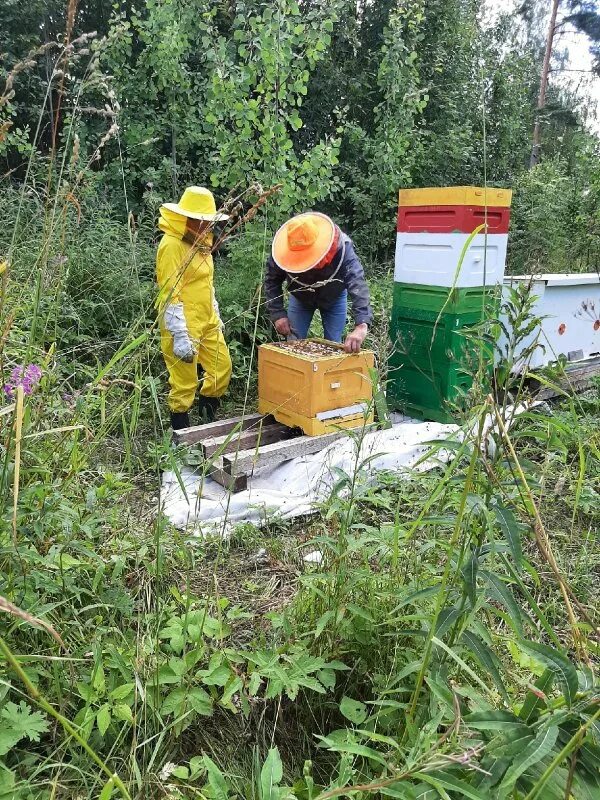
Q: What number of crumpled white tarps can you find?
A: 1